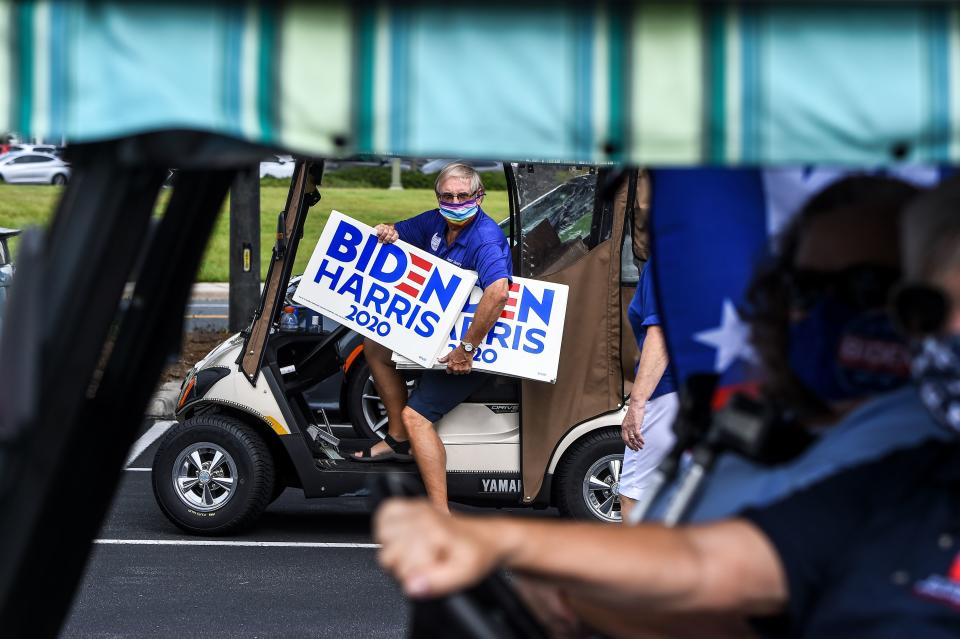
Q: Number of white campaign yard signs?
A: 2